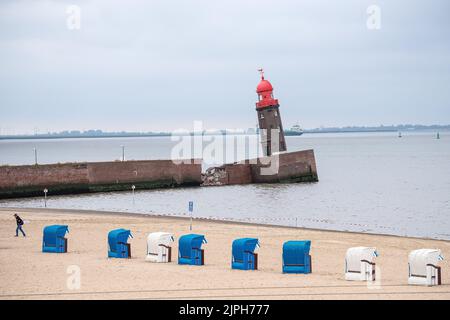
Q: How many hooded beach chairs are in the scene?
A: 8